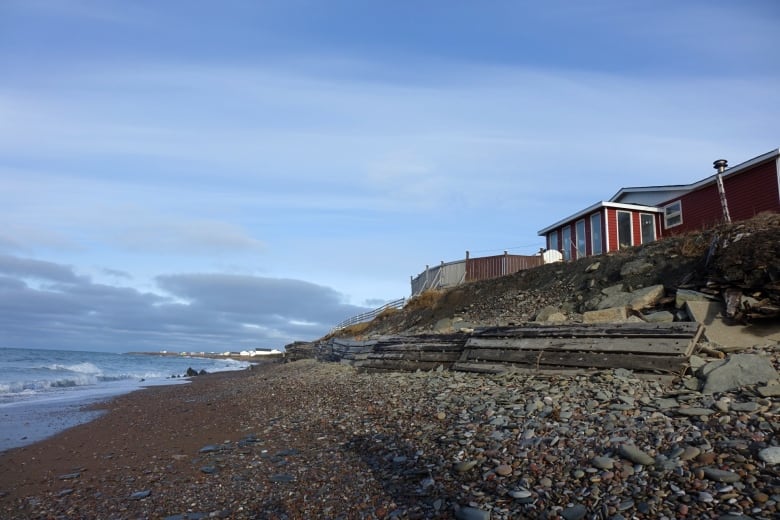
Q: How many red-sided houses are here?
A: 1